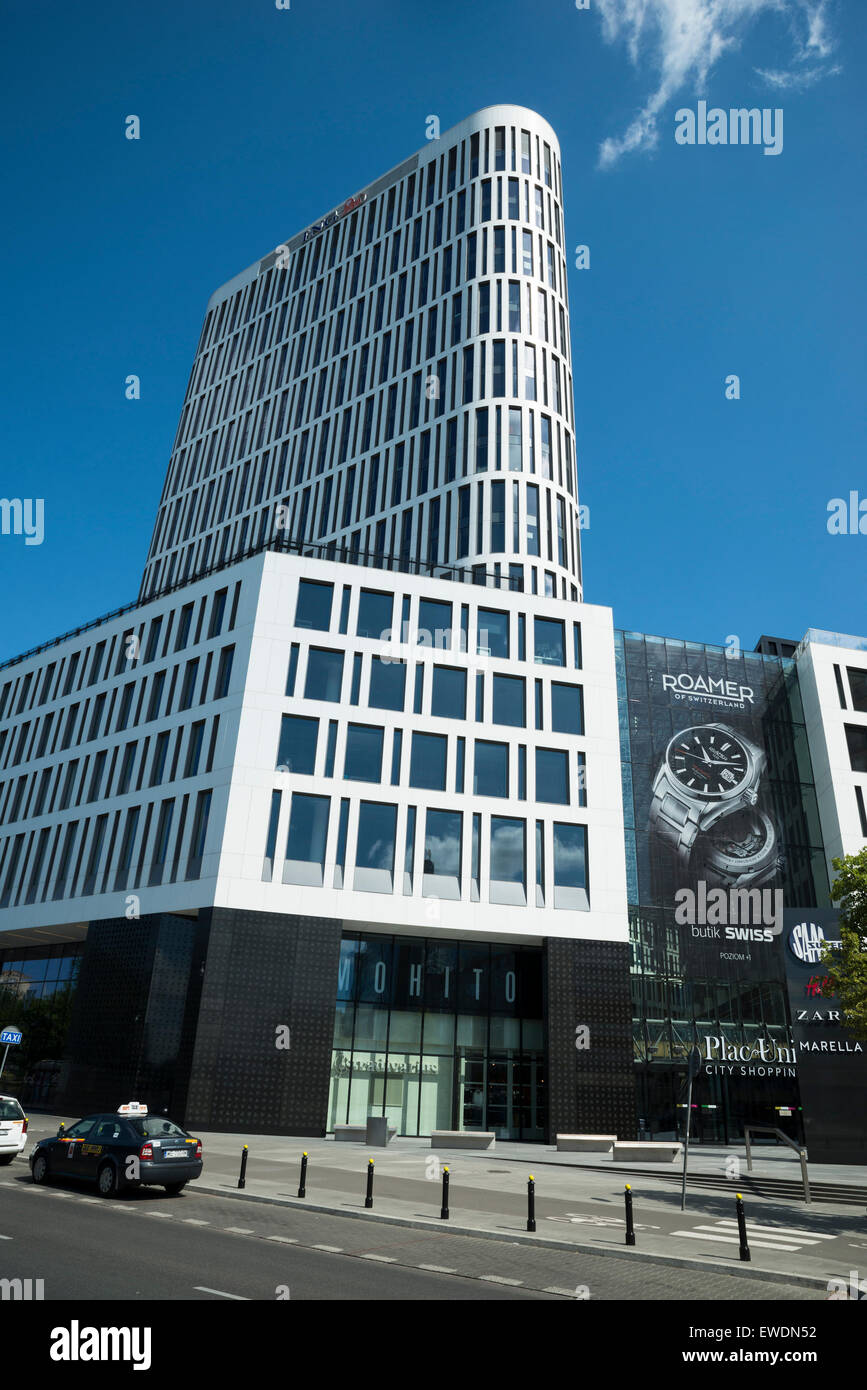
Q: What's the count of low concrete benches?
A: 4